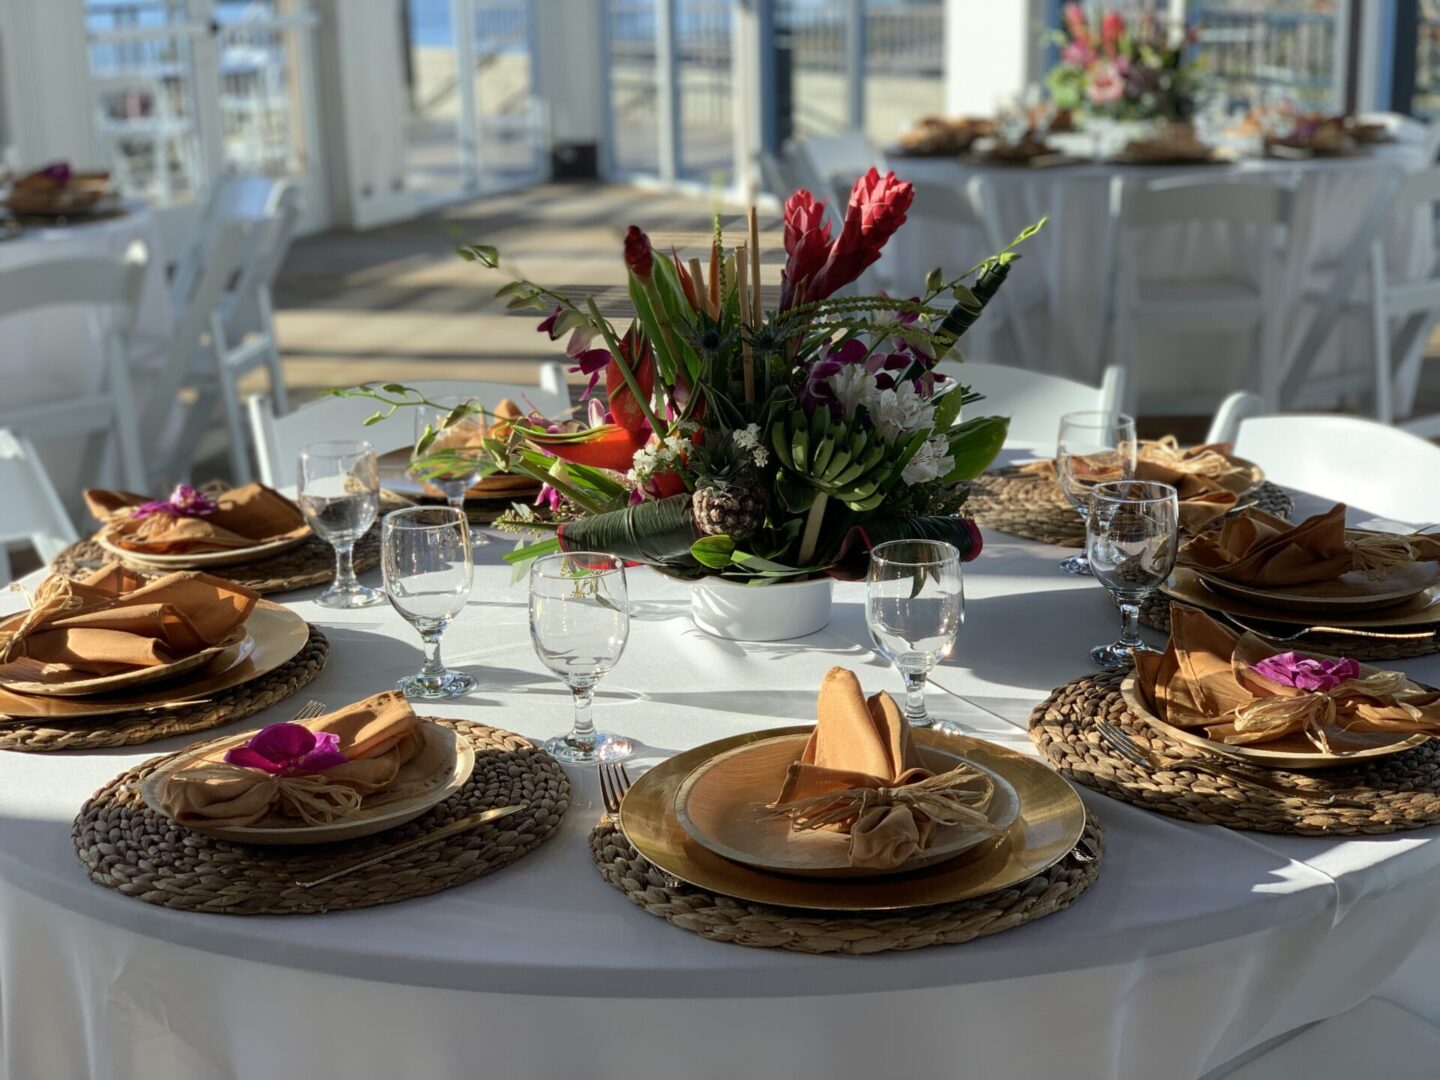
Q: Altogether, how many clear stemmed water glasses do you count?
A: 7